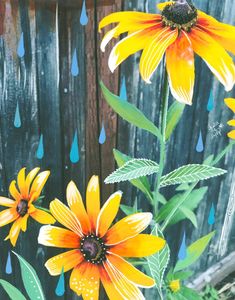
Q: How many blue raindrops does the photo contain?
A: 14